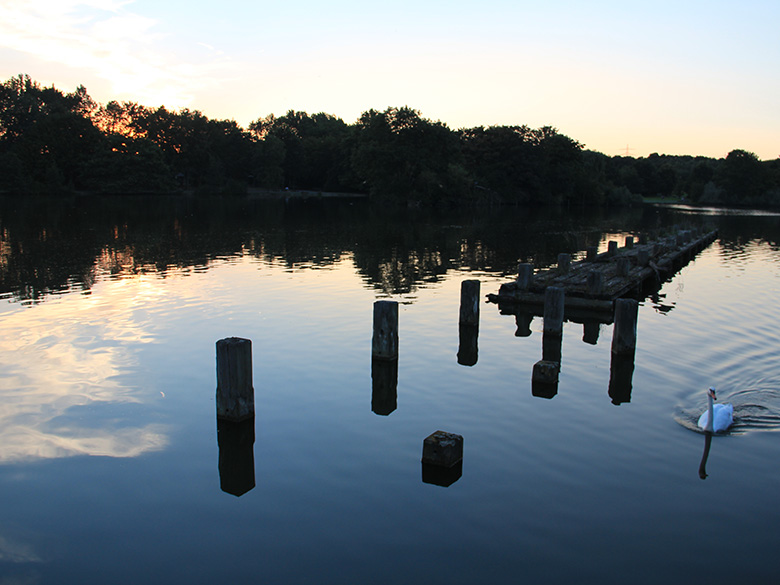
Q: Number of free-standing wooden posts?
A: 7